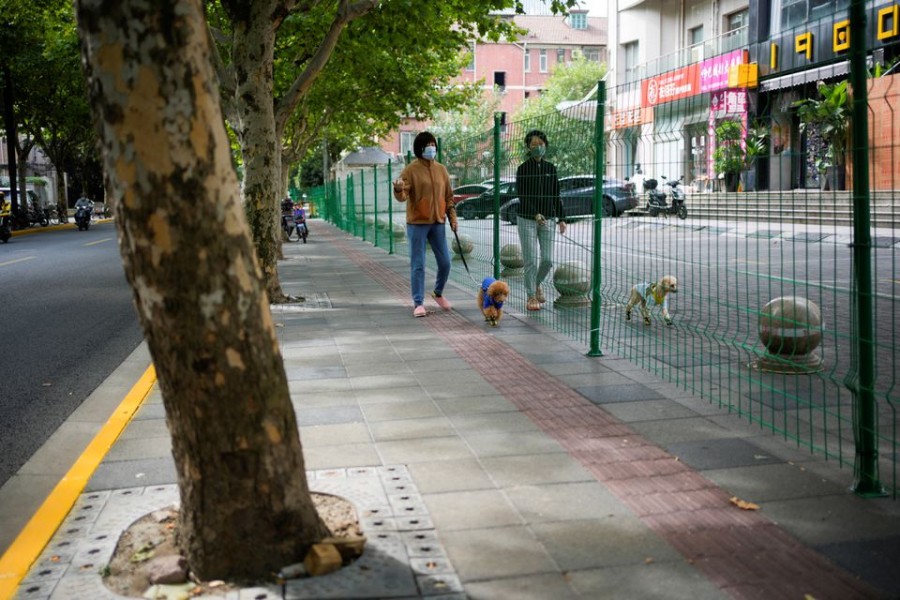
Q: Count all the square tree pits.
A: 2